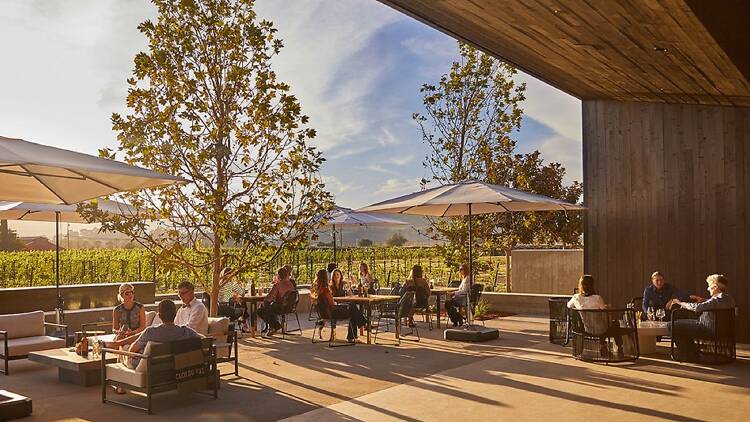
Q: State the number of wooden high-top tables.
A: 3